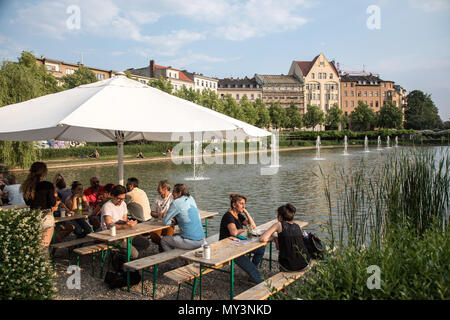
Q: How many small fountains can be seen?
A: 8